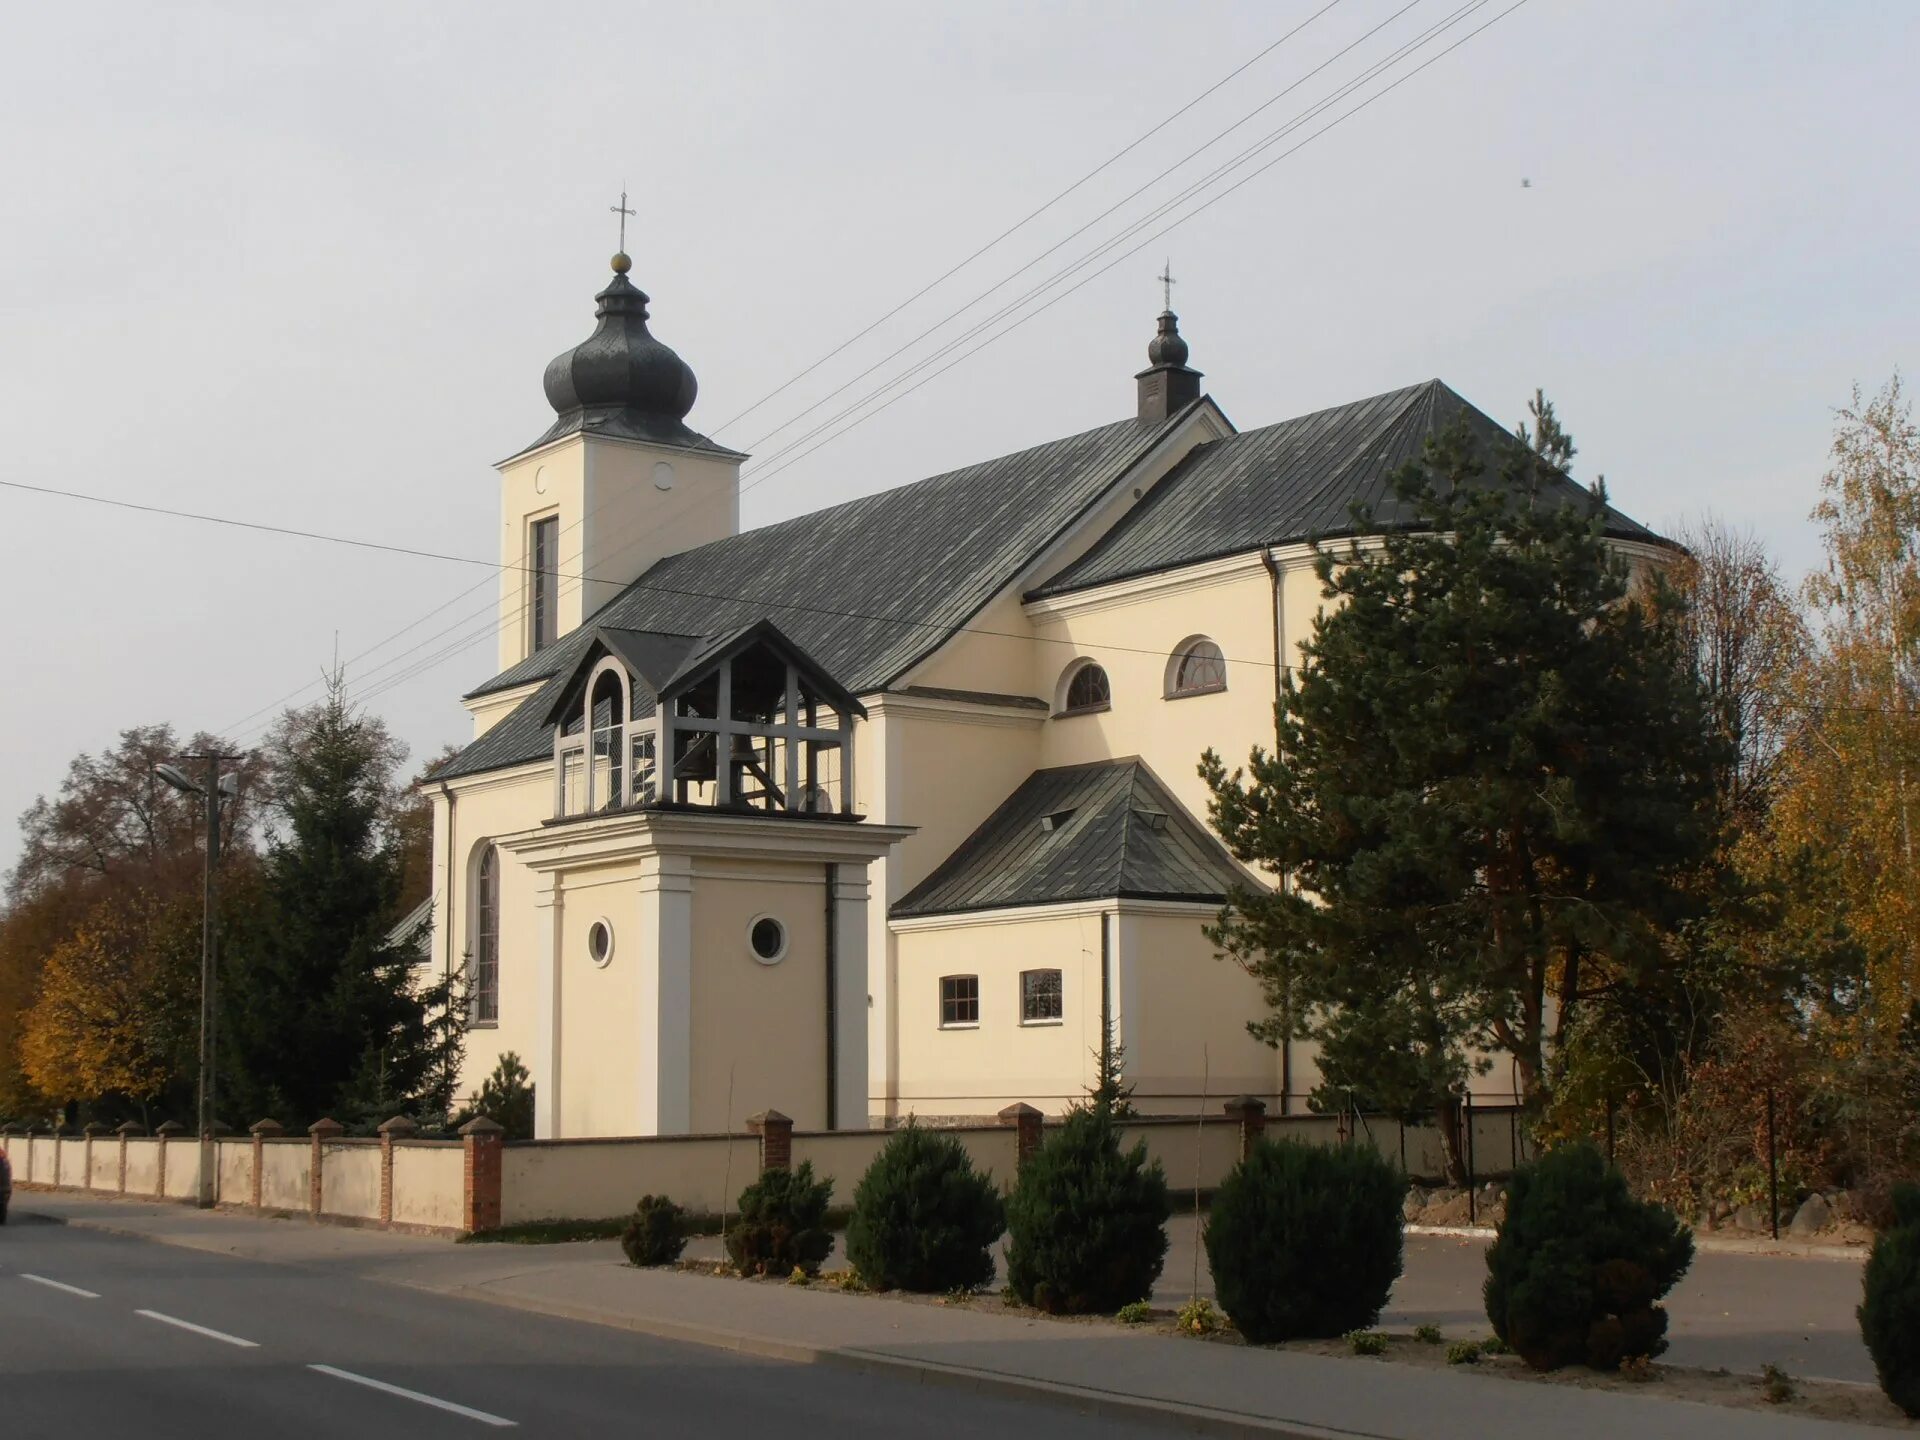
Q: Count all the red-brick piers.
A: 14